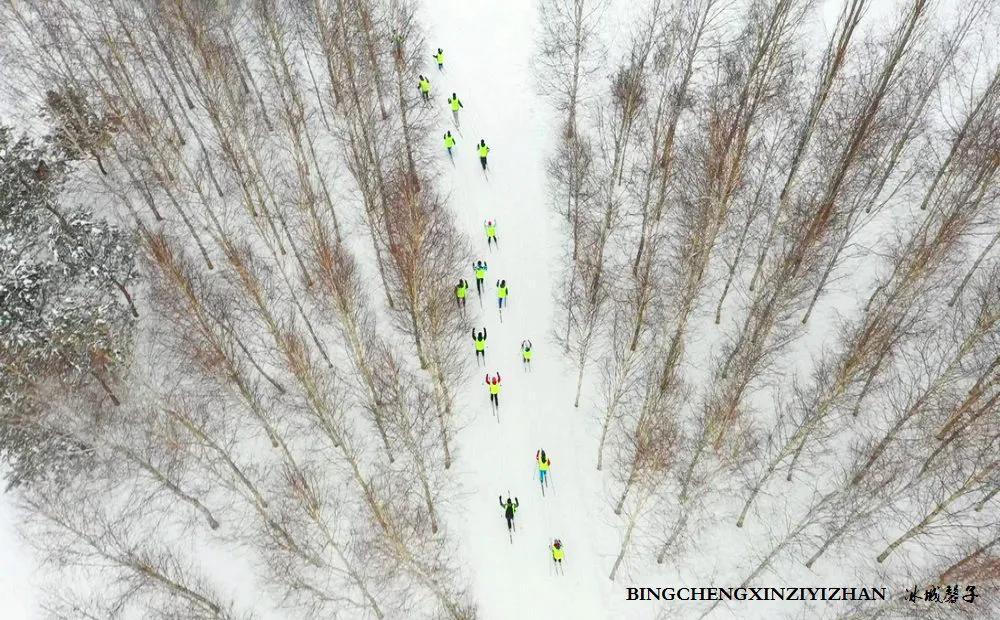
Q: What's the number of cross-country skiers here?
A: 15